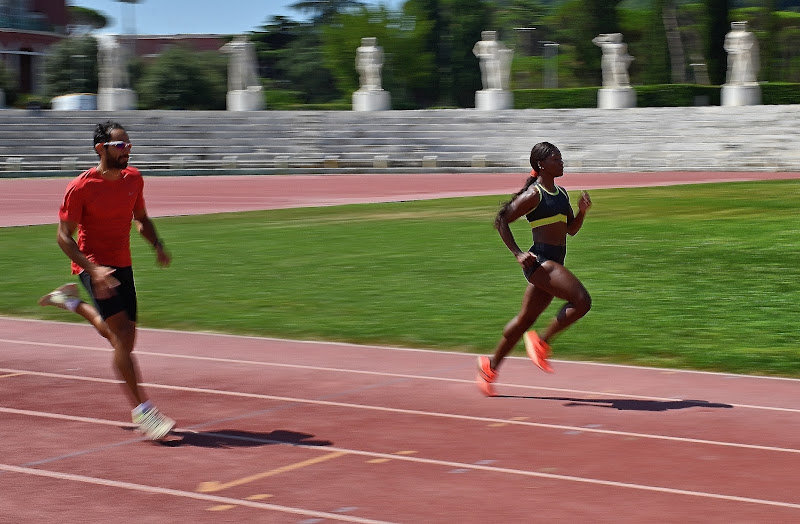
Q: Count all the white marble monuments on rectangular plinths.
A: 6